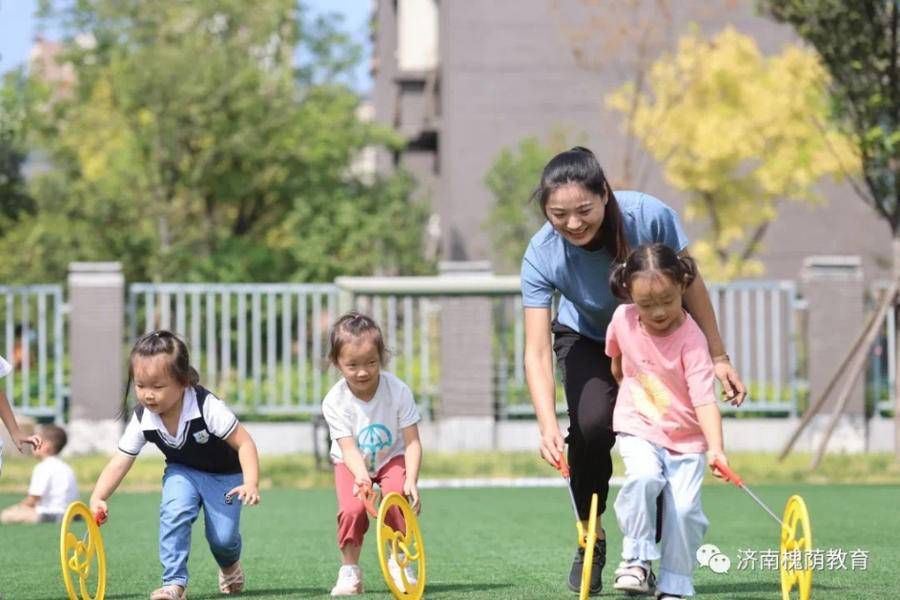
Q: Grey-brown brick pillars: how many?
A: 3